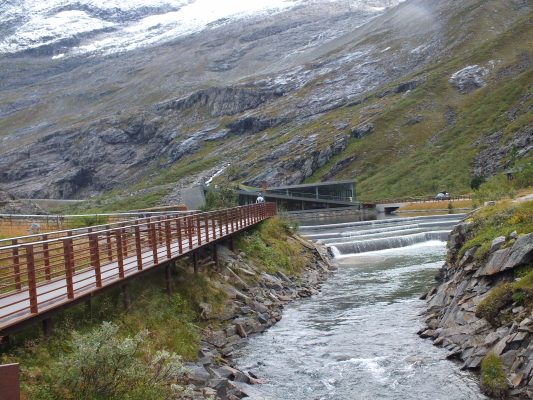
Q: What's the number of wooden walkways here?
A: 1